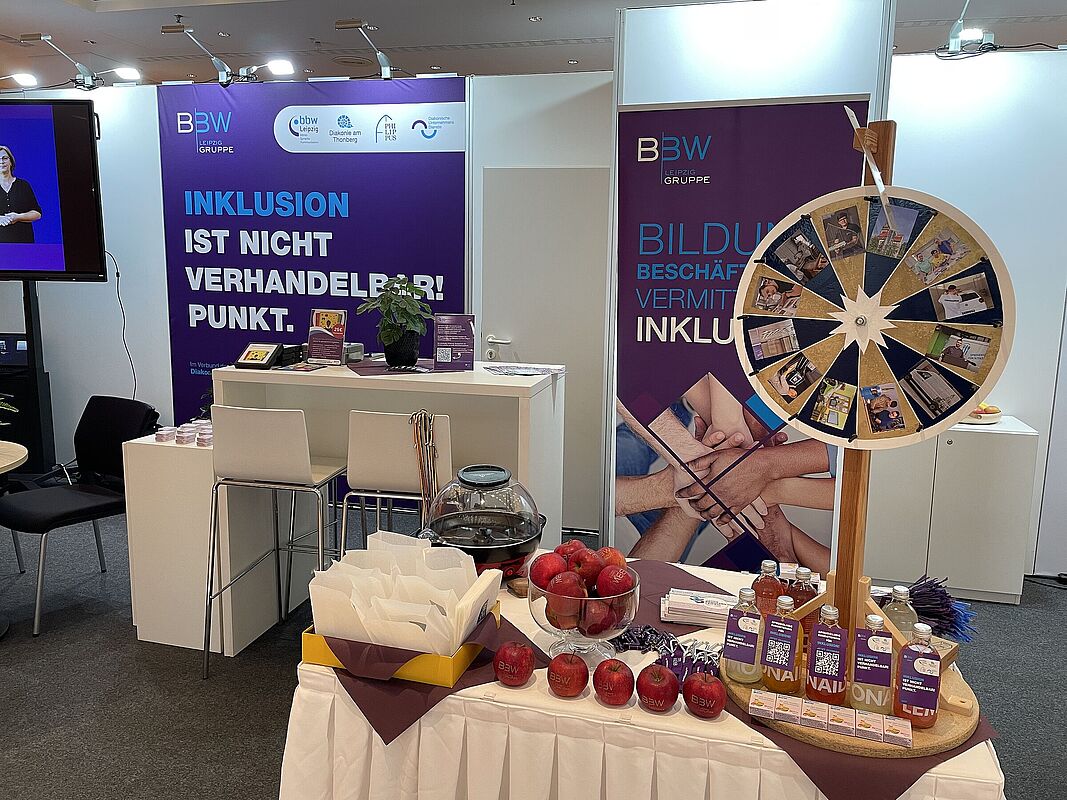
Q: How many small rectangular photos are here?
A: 12